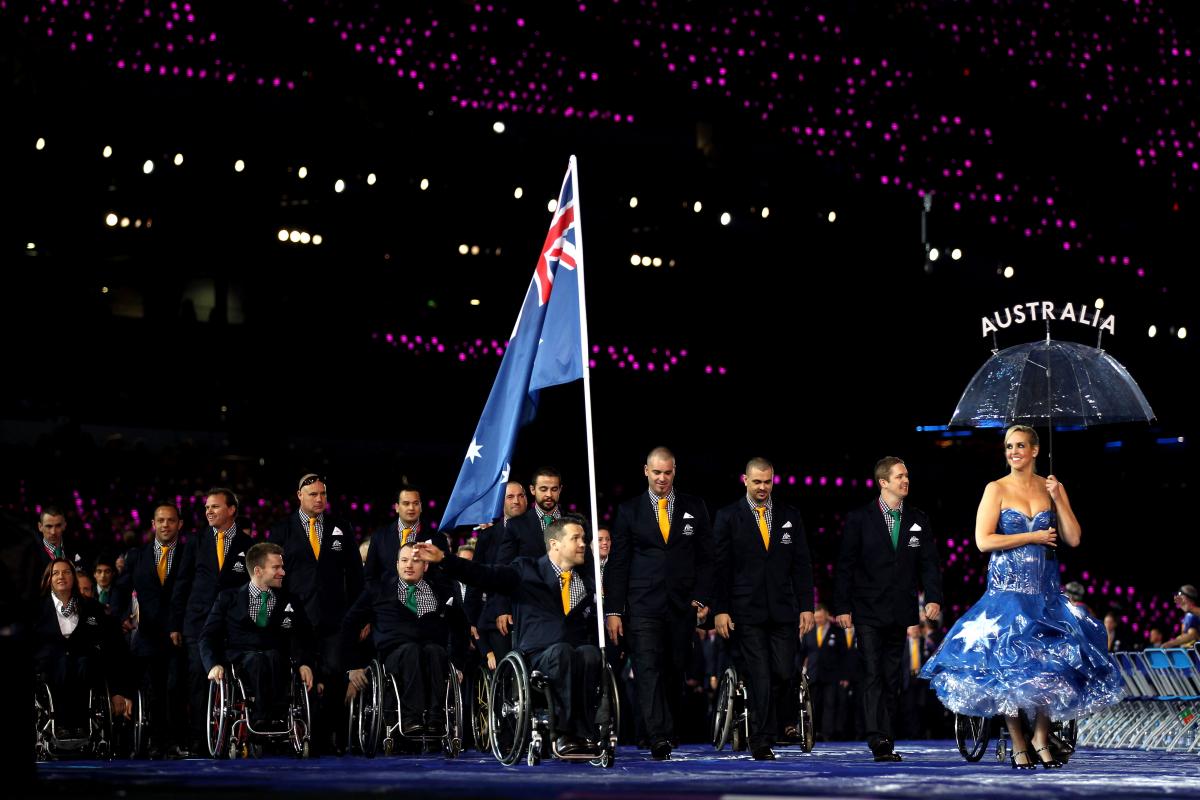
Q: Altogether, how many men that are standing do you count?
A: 10